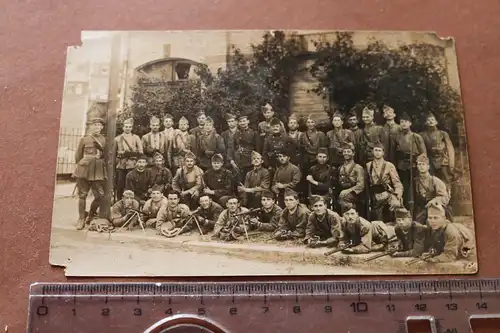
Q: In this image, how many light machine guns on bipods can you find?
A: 3